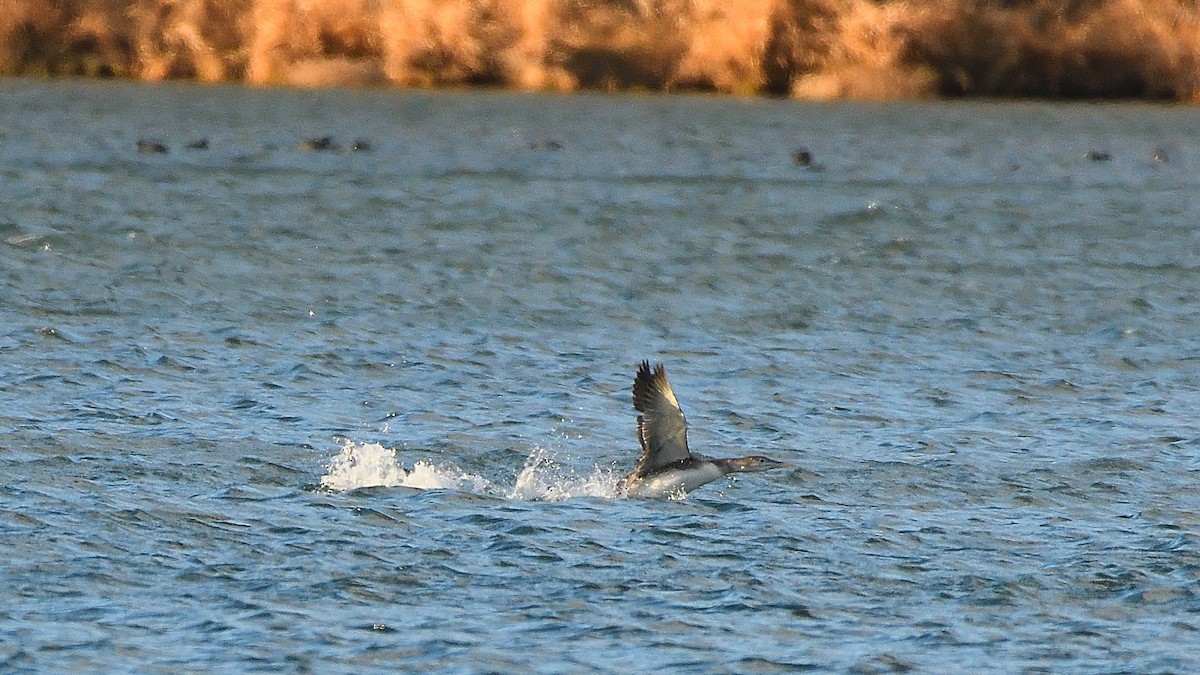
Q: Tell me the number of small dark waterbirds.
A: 8